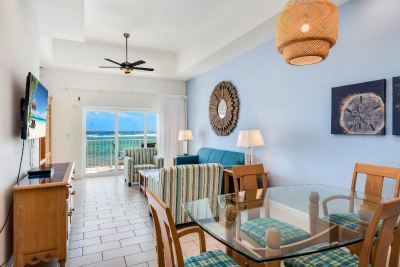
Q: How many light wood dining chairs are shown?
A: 4